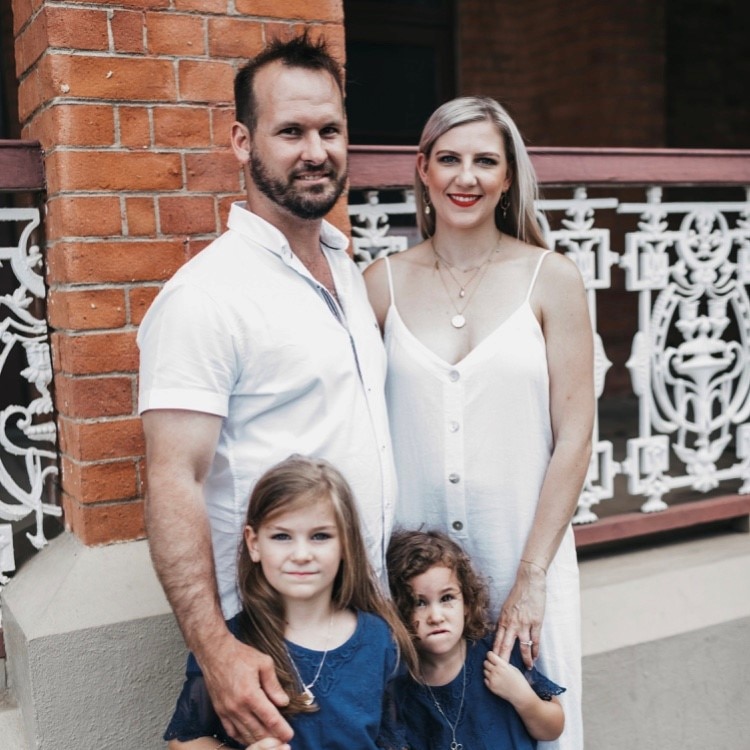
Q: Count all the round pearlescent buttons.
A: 4